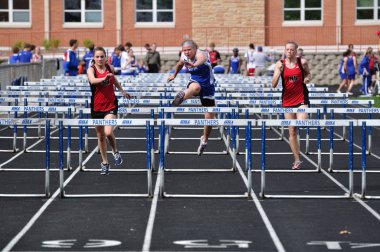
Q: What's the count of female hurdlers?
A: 3